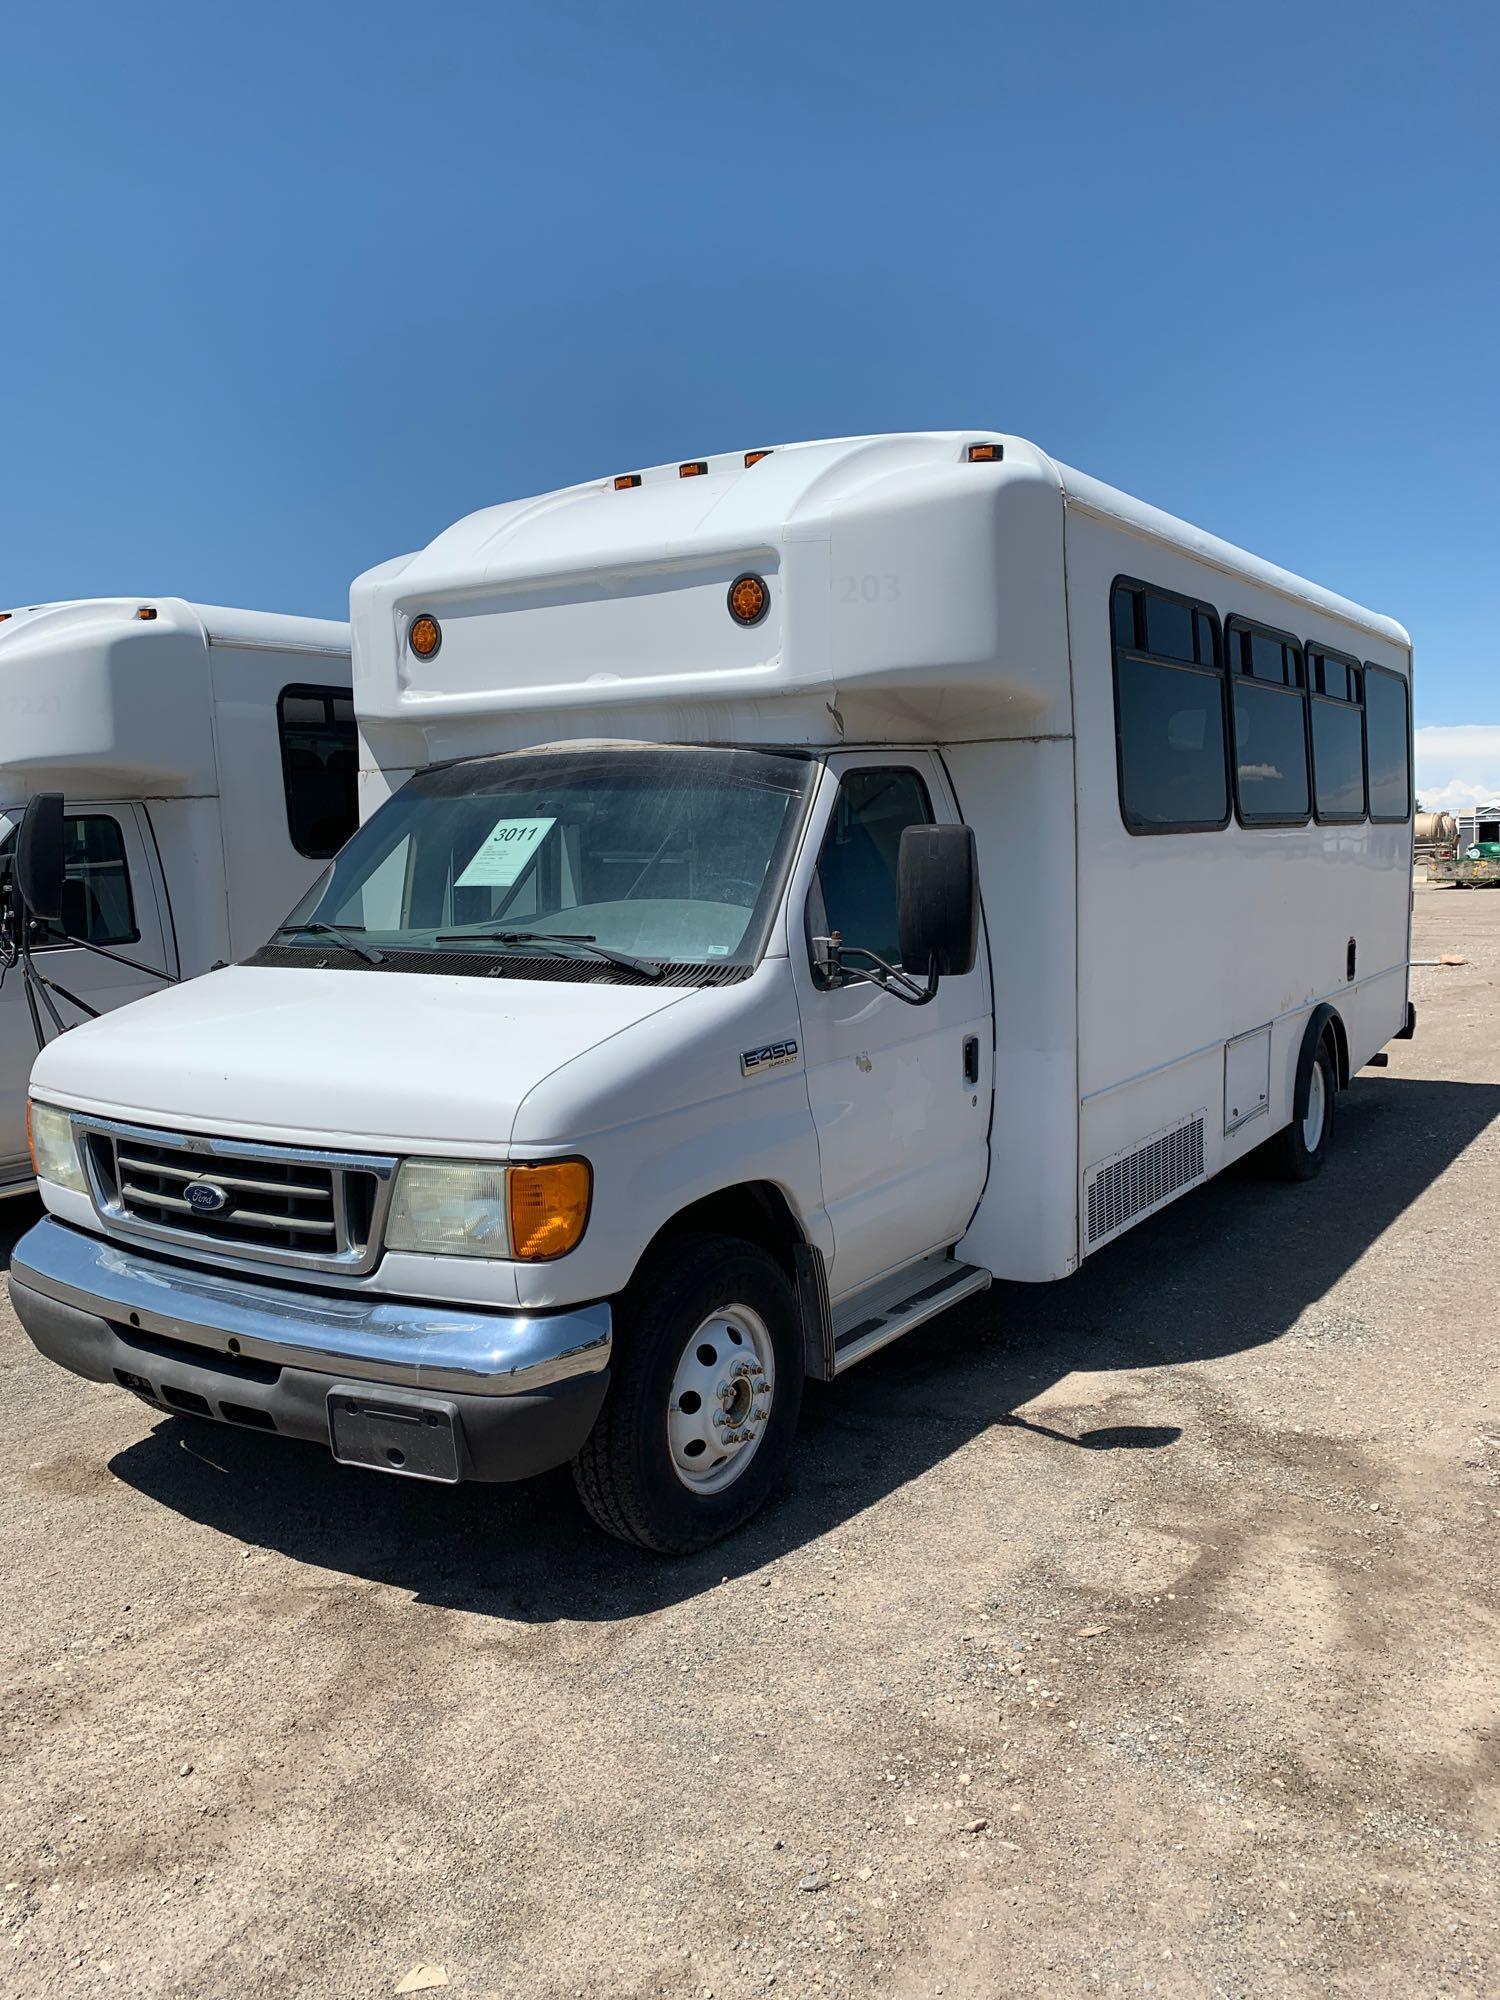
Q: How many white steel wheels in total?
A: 2